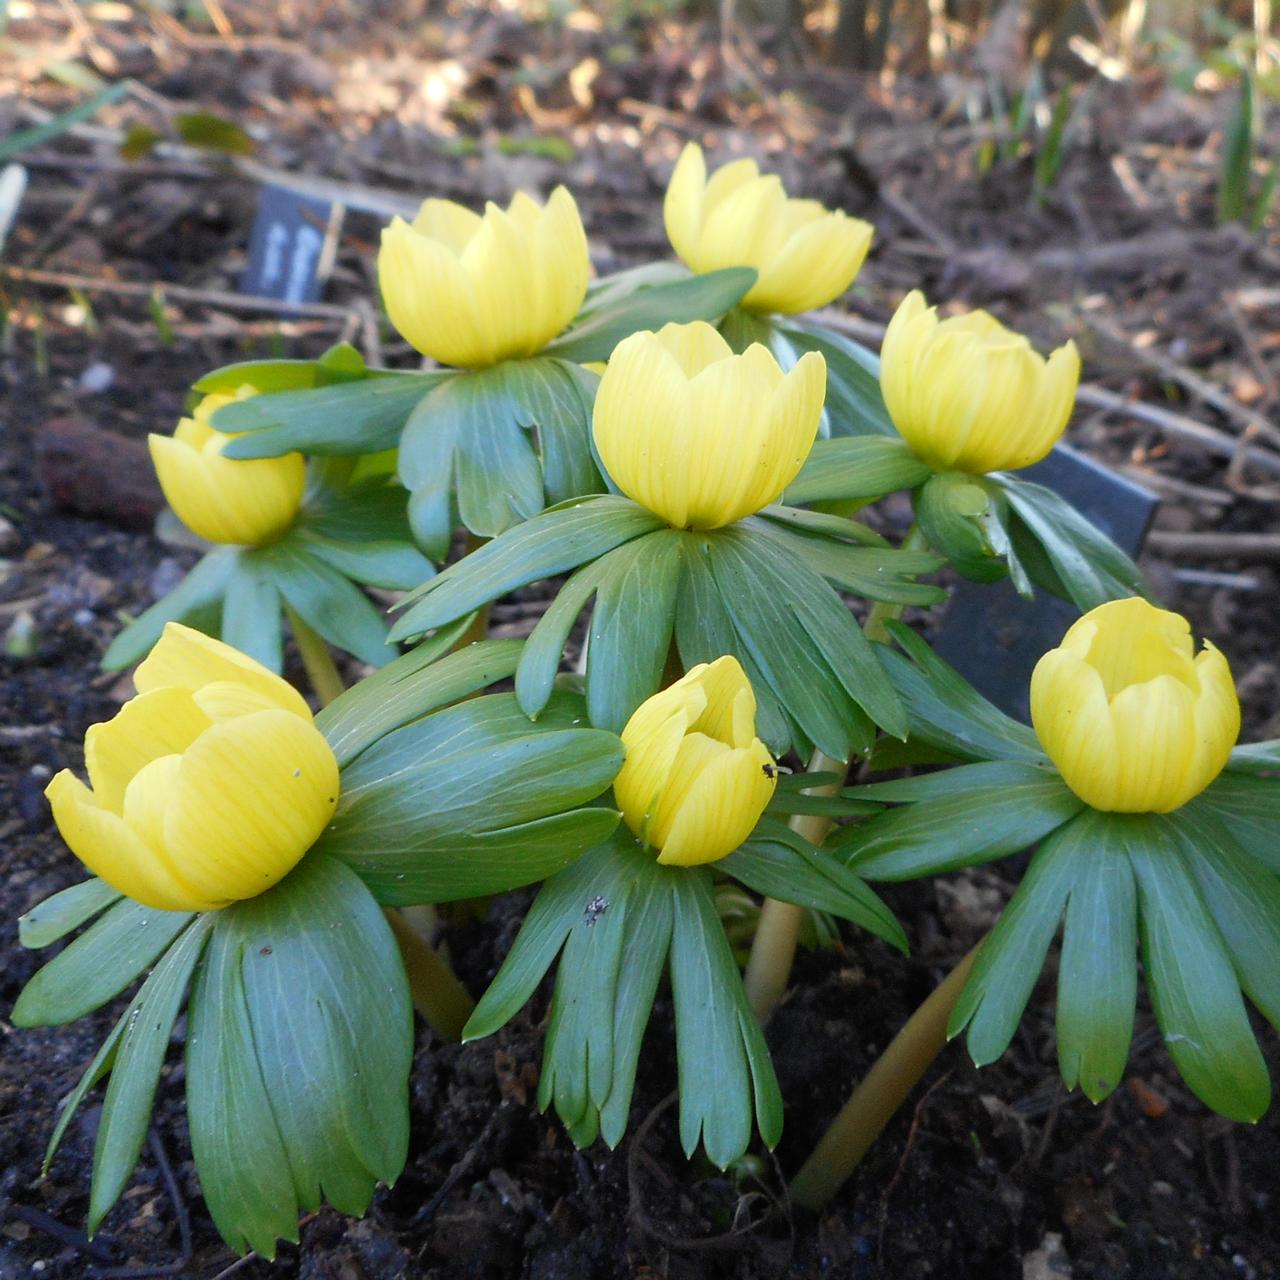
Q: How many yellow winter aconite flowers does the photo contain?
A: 8